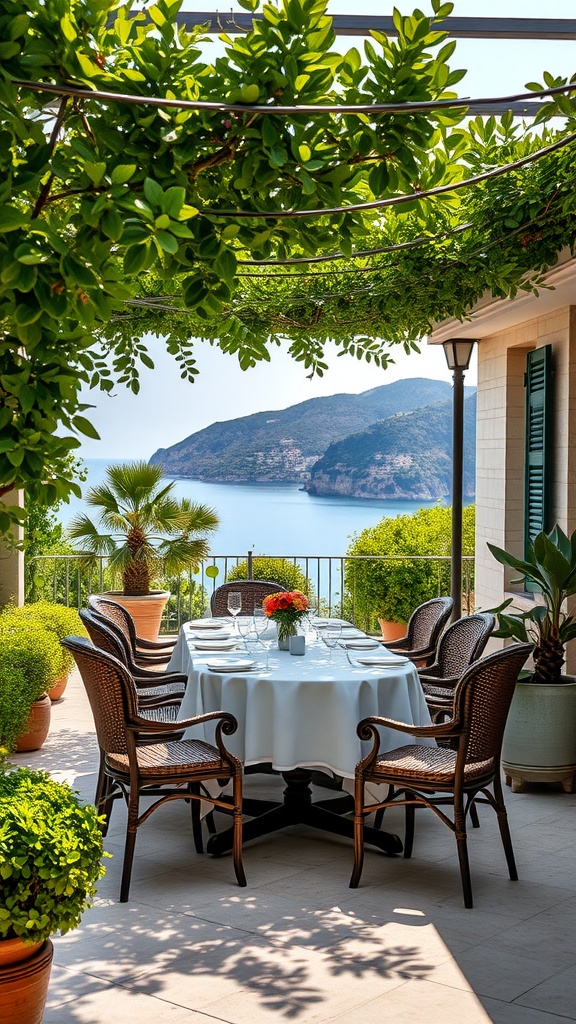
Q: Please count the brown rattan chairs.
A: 7